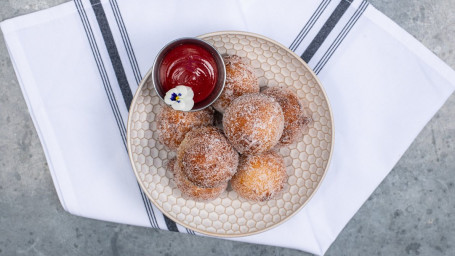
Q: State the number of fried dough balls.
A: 7